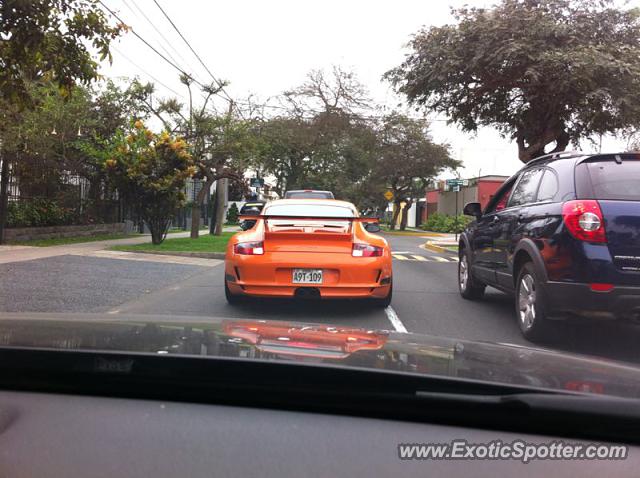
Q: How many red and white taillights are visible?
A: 3